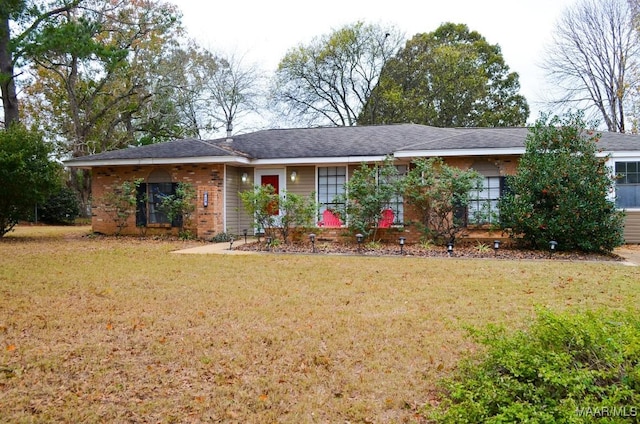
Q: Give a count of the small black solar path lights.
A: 9